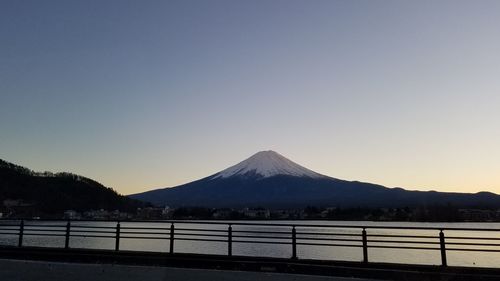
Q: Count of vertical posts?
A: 8